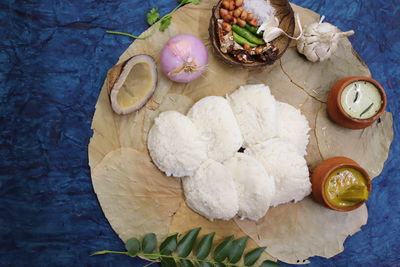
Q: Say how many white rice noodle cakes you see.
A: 7